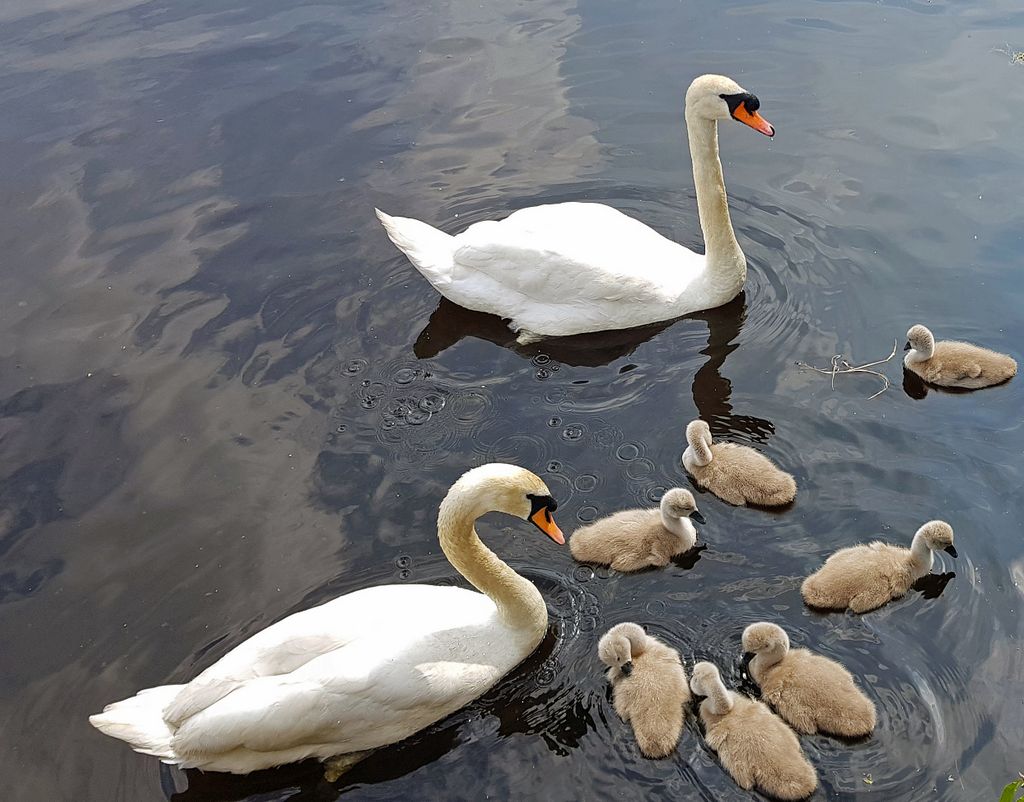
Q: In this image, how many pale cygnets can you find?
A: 7